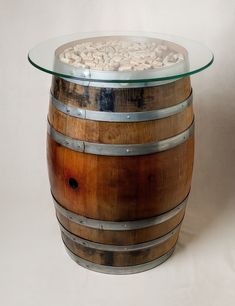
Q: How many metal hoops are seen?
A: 6